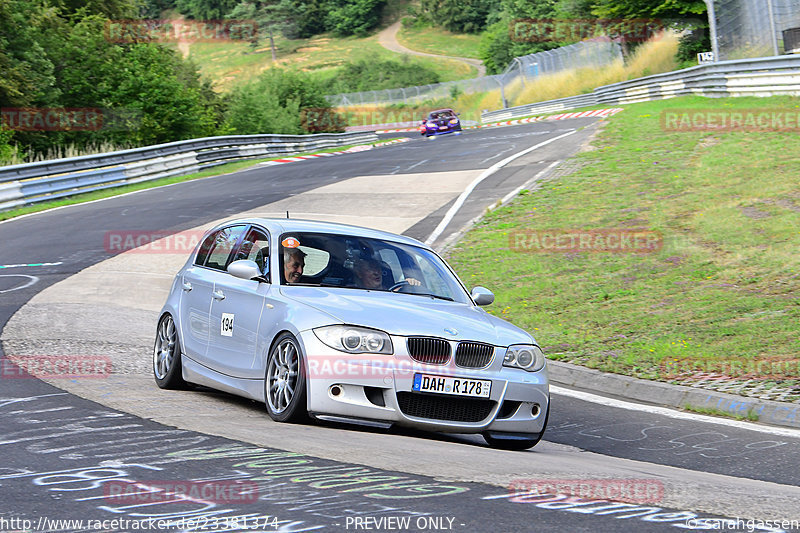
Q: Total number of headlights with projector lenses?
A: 2